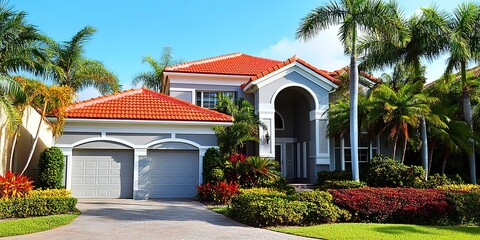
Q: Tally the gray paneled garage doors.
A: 2